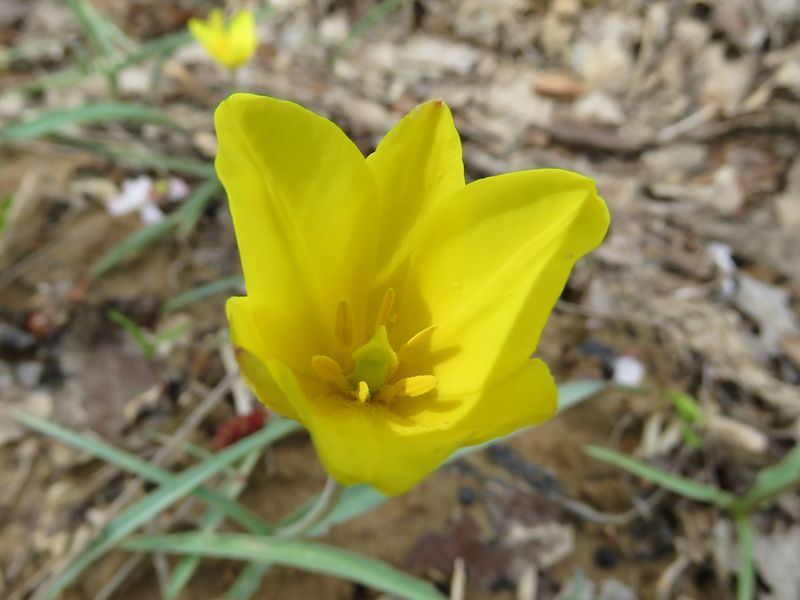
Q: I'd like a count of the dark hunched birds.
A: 0